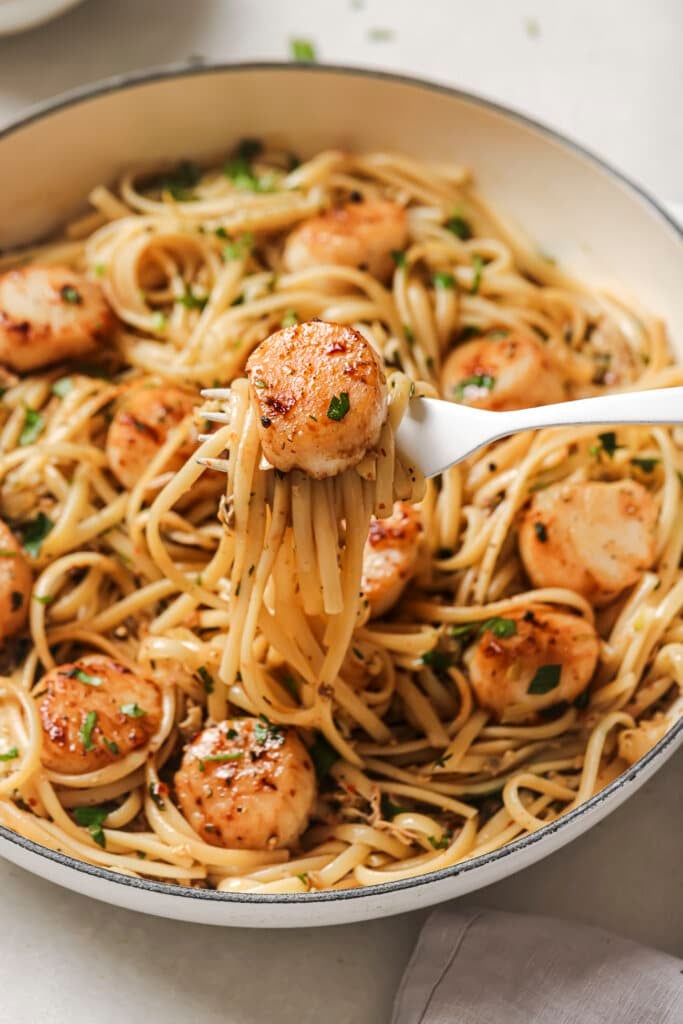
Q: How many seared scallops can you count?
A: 11